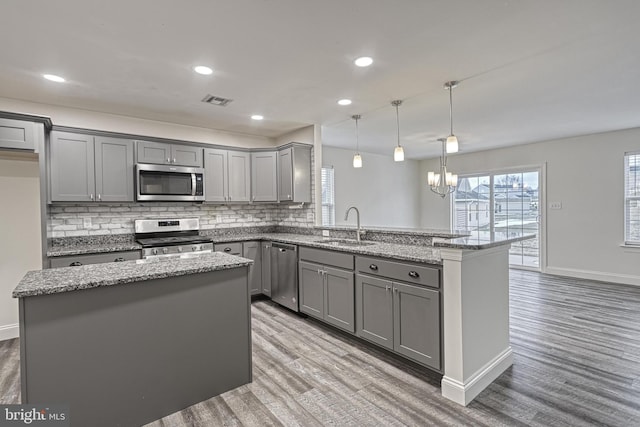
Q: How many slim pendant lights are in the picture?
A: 3